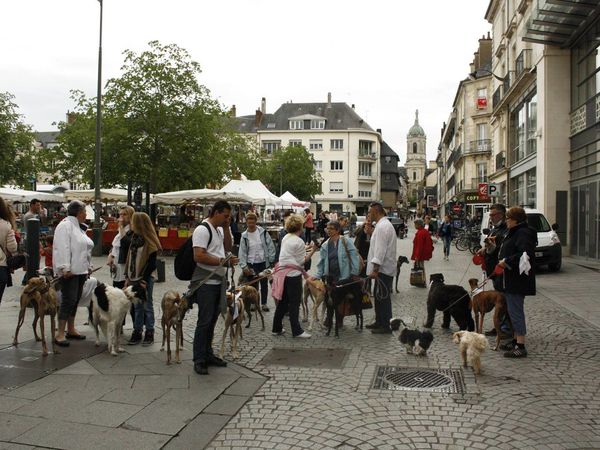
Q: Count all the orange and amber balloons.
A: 0